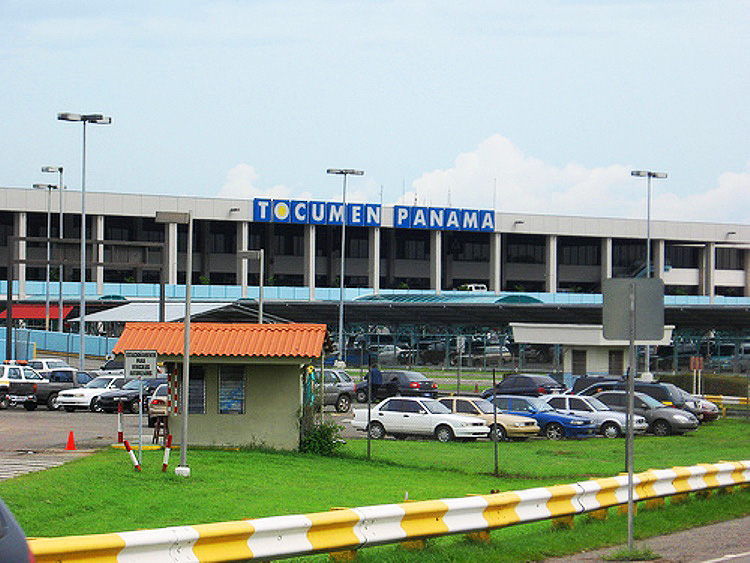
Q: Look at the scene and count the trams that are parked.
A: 0